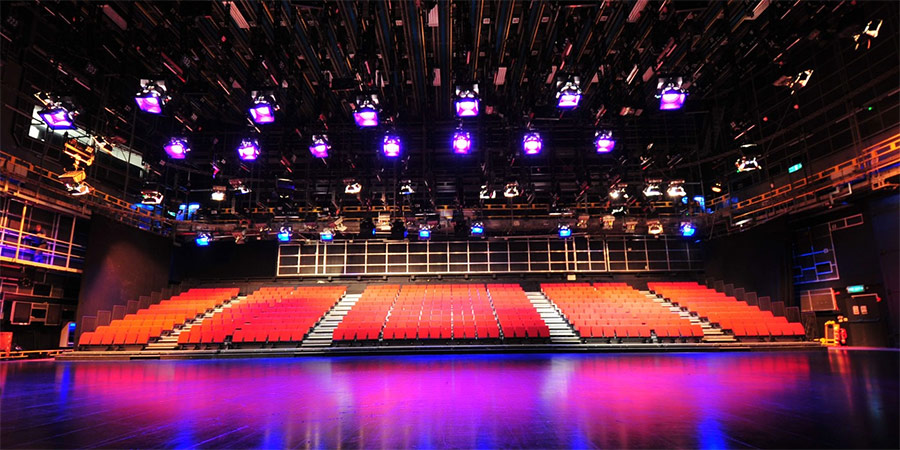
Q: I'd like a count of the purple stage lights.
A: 14